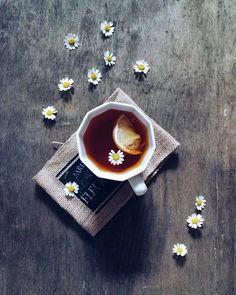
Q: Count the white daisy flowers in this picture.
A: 12